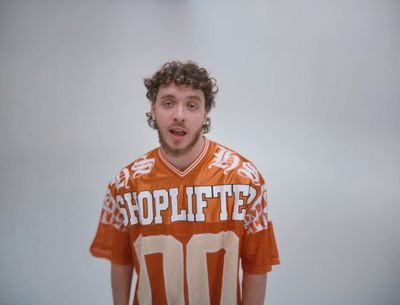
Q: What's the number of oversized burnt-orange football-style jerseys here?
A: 1